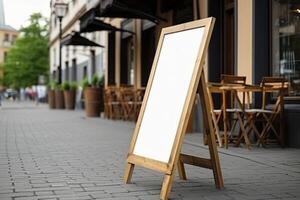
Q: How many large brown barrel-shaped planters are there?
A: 4